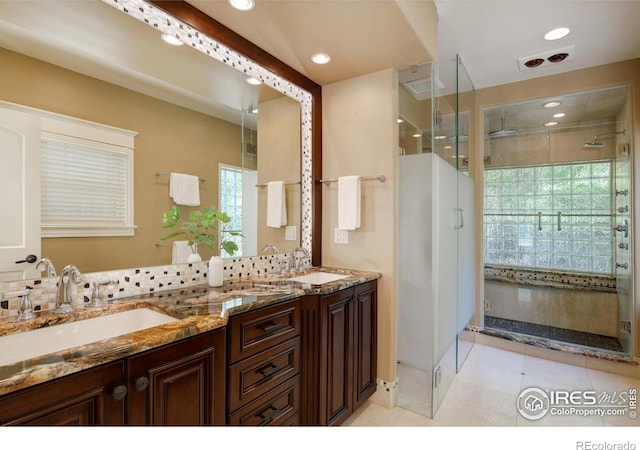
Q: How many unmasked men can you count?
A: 0